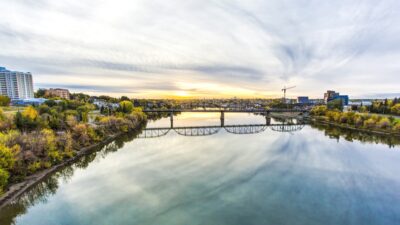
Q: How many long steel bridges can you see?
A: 1